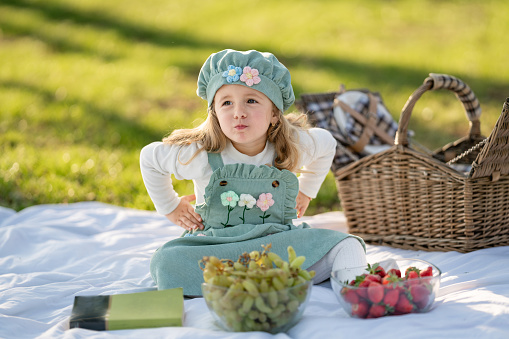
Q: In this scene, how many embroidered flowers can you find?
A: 5